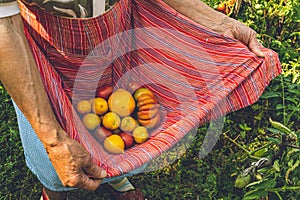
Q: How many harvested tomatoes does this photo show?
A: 13